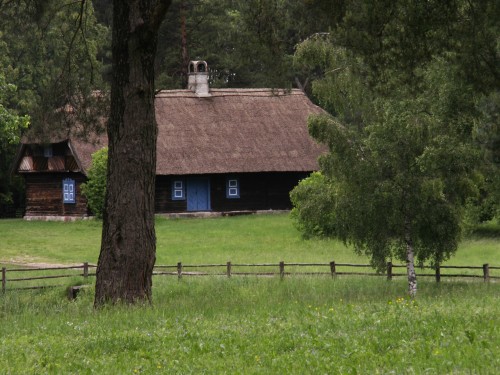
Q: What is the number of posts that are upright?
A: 9